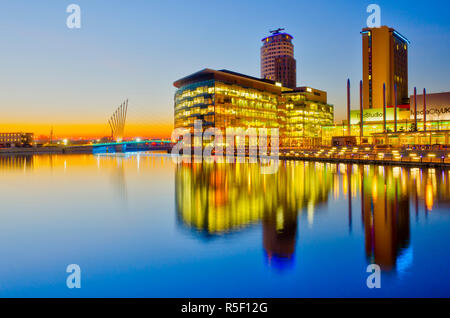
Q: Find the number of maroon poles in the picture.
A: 6